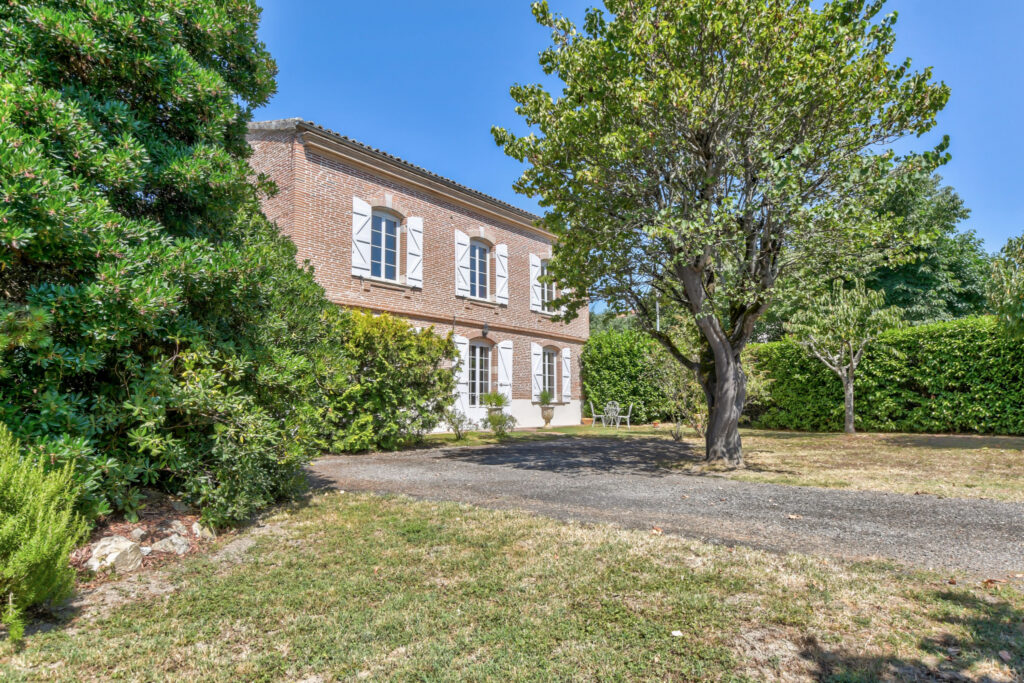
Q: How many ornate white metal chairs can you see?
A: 3